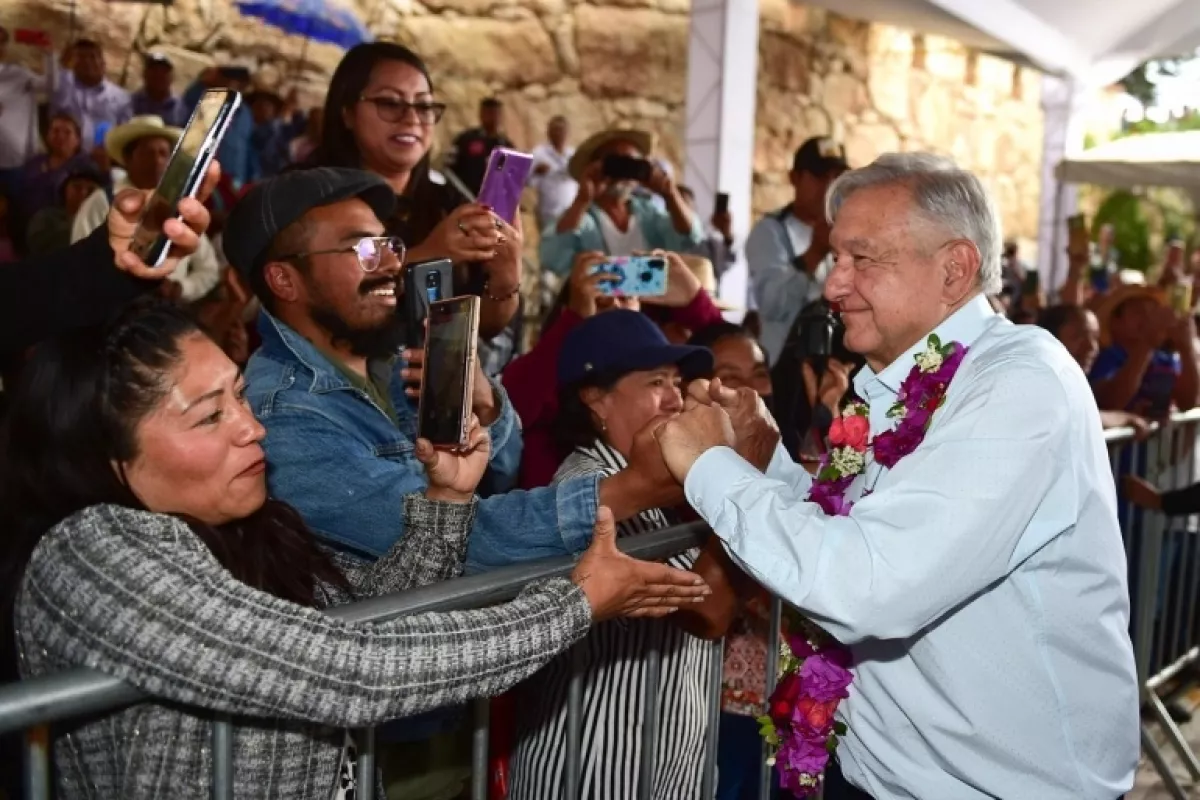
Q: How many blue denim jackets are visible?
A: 1